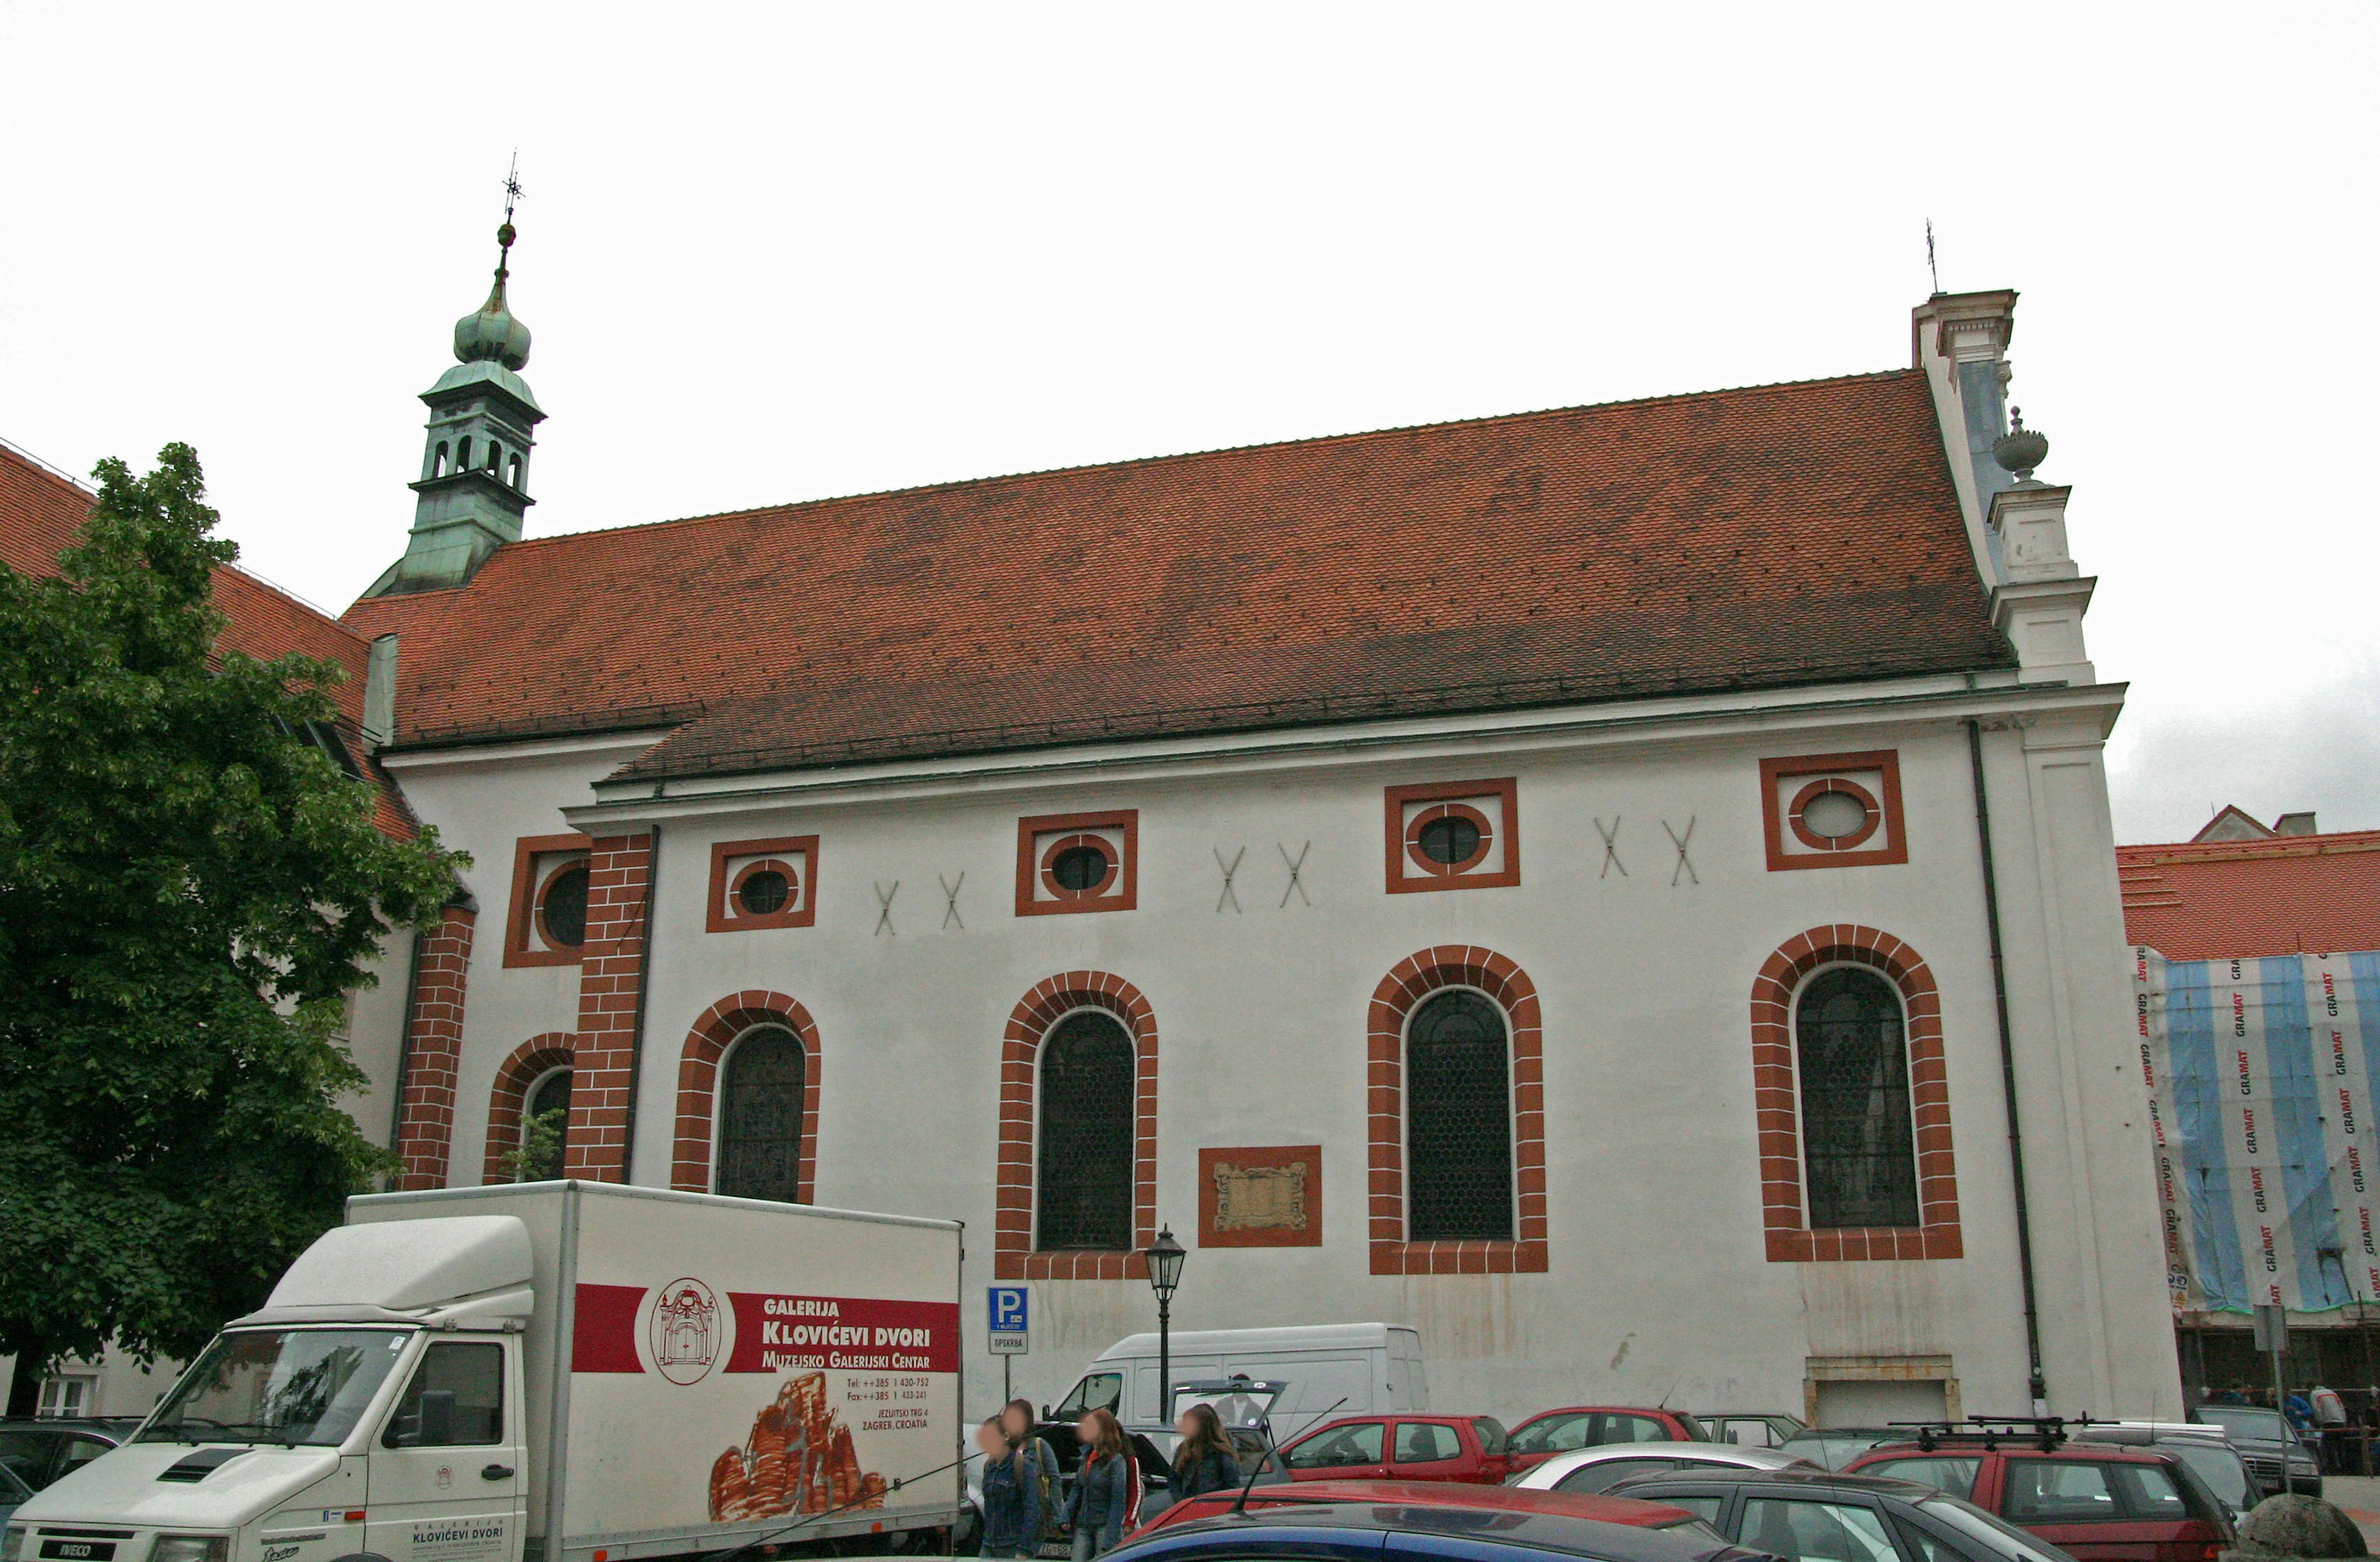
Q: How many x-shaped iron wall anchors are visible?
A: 6